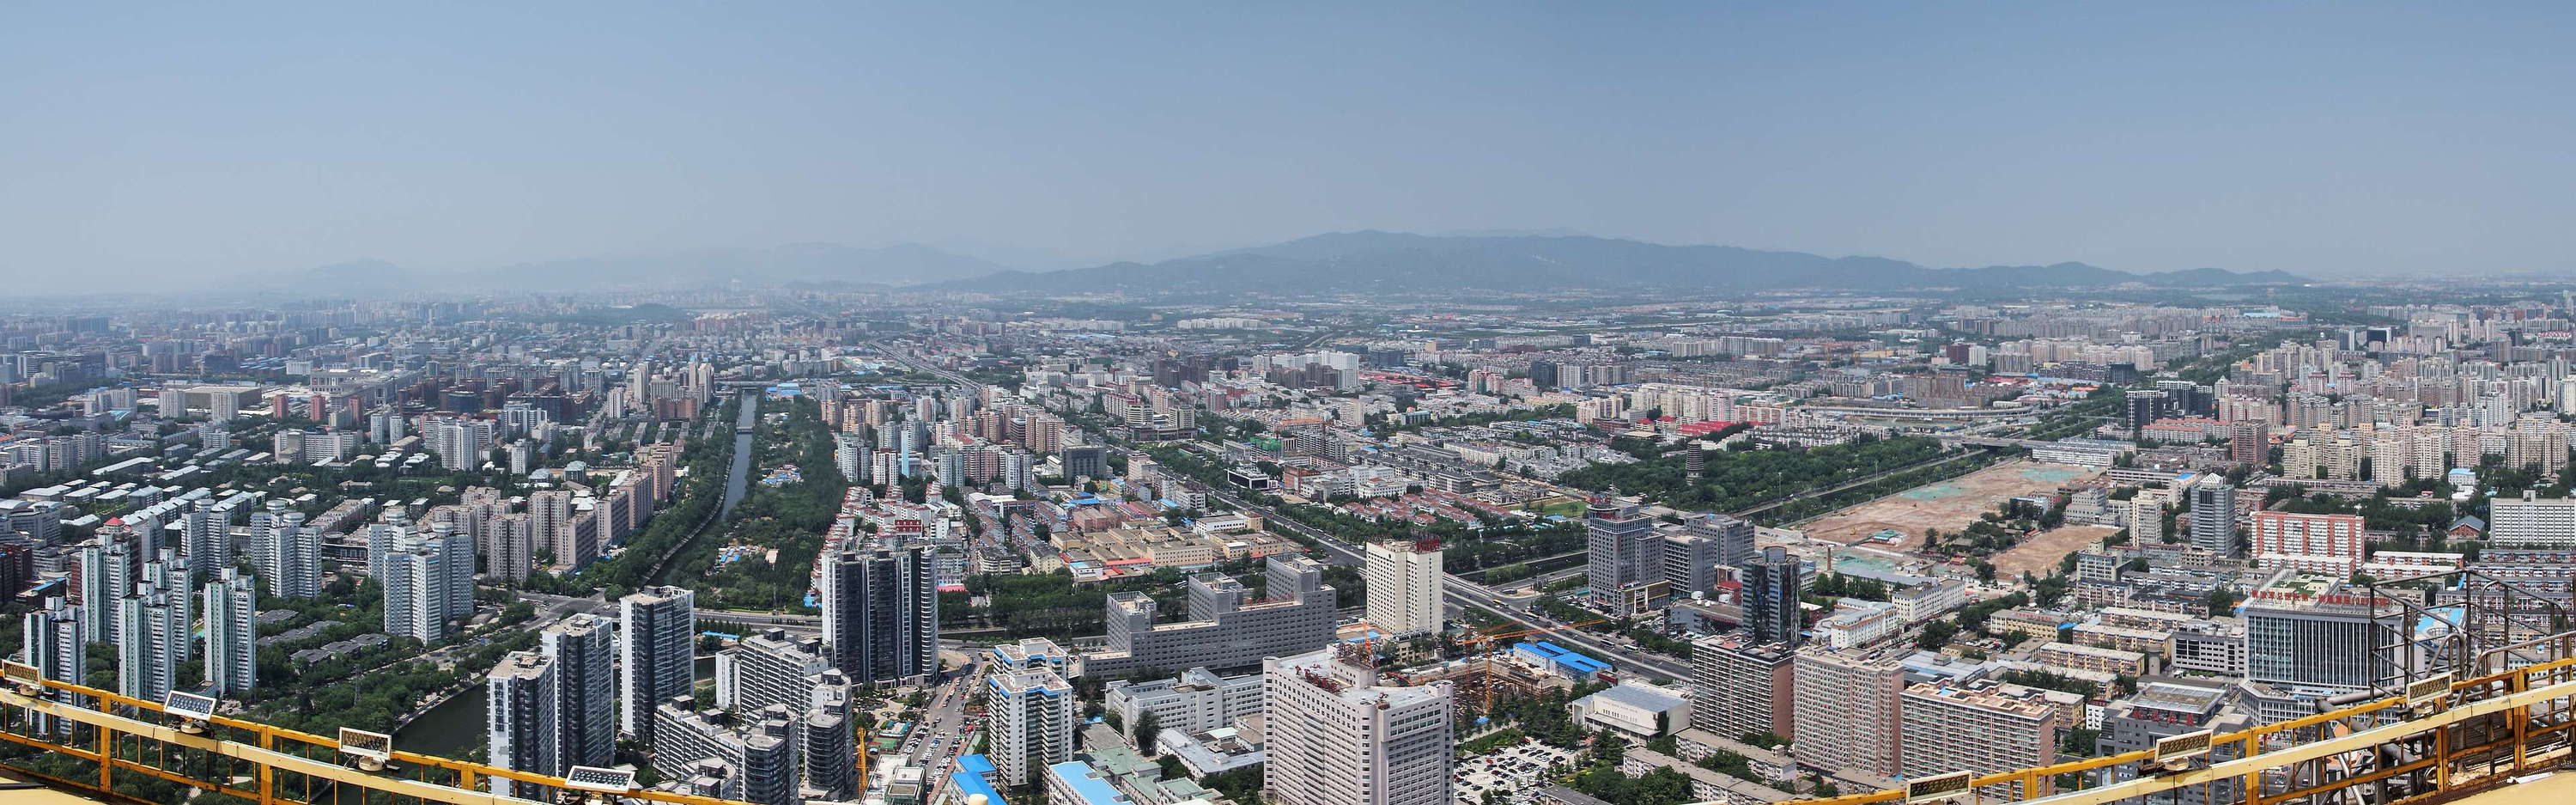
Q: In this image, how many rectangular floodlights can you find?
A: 7